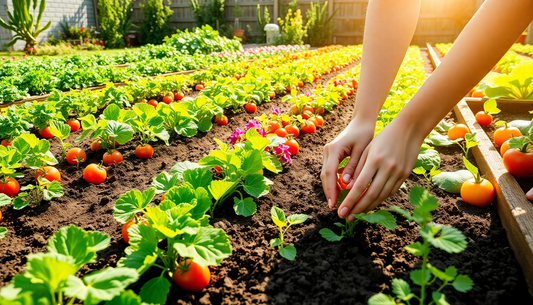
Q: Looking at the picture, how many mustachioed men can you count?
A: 0